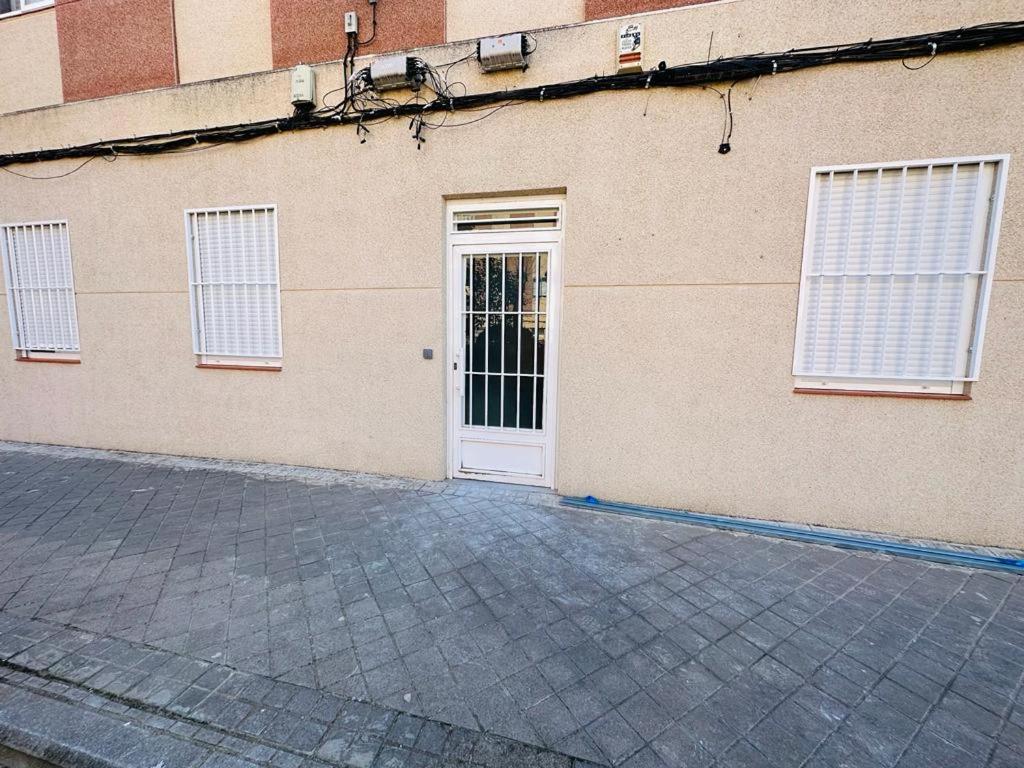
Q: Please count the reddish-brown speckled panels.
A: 3